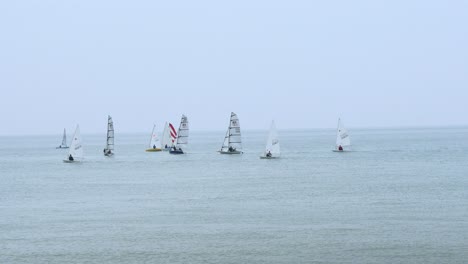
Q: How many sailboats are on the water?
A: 9